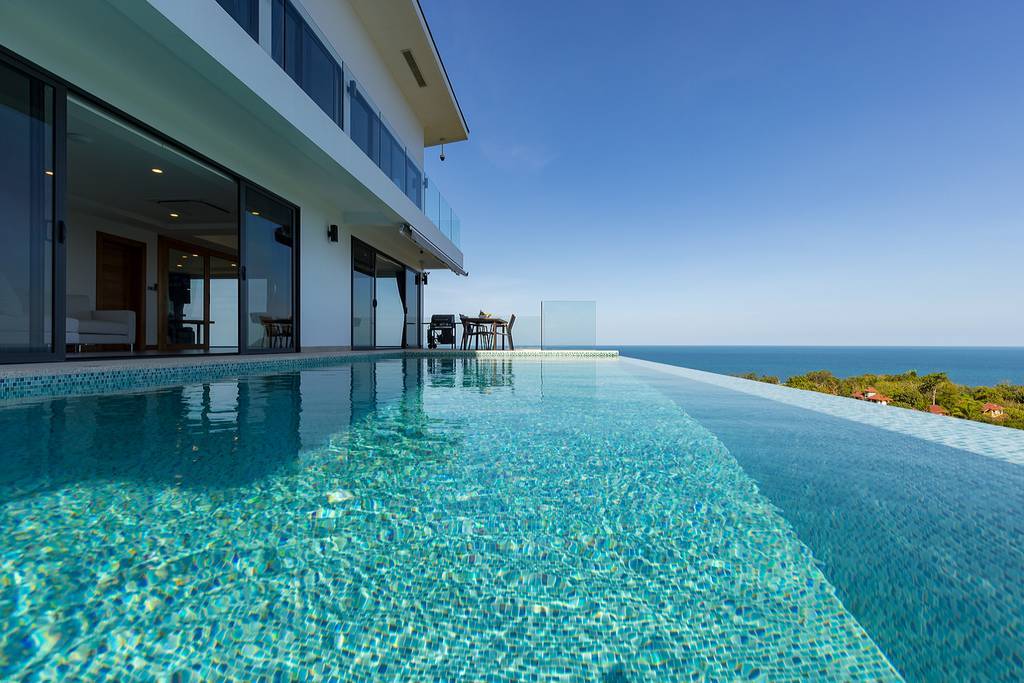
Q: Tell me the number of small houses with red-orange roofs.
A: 3